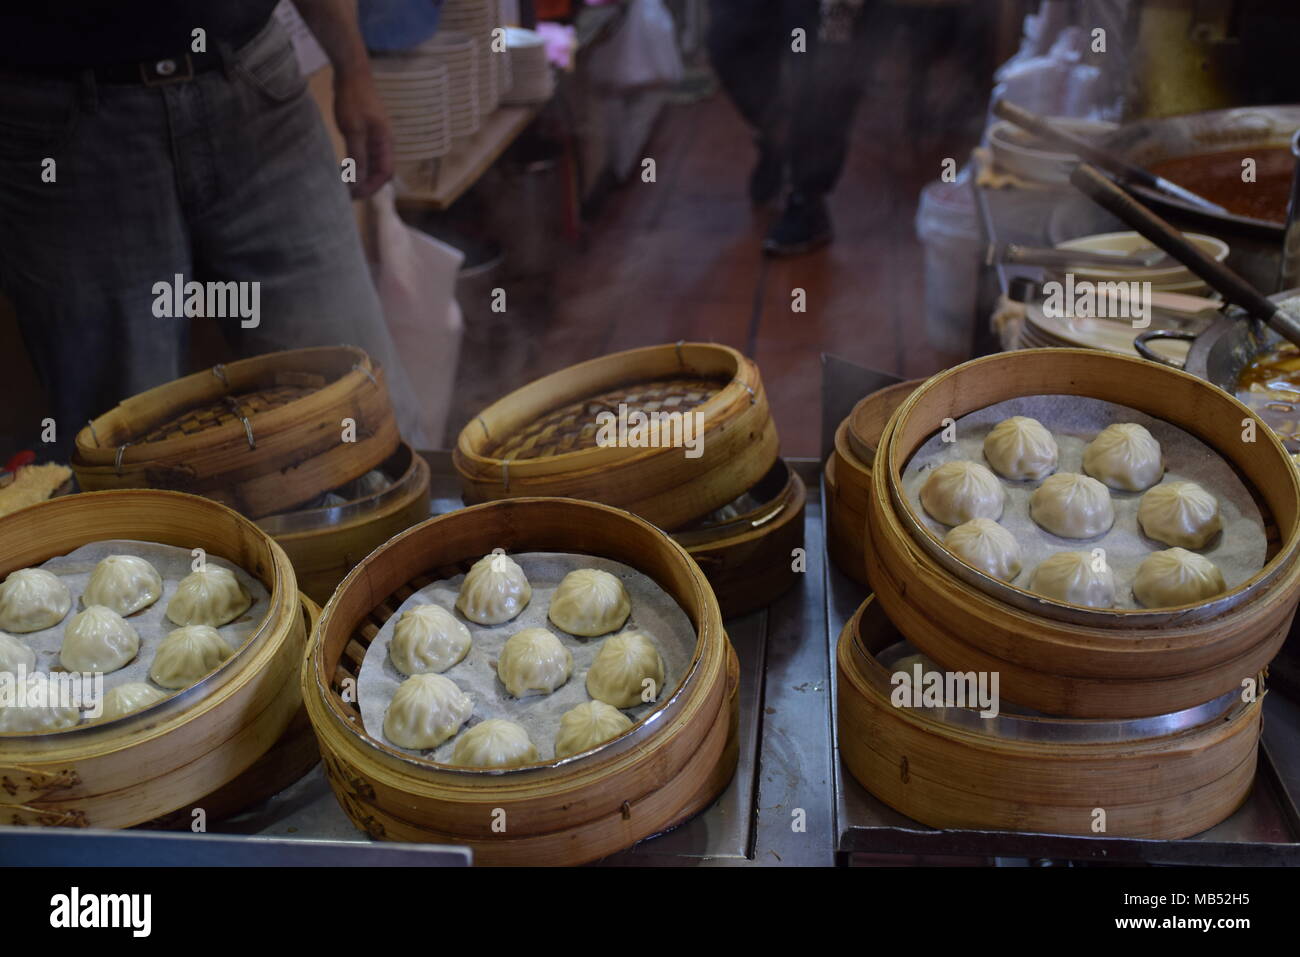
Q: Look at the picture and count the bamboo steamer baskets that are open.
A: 3